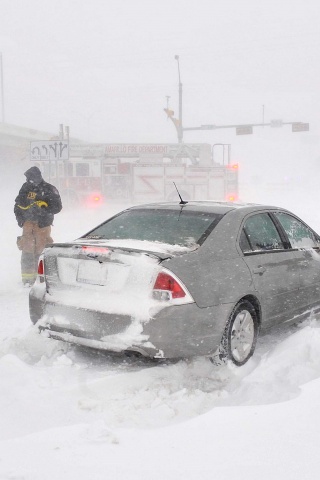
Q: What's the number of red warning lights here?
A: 3